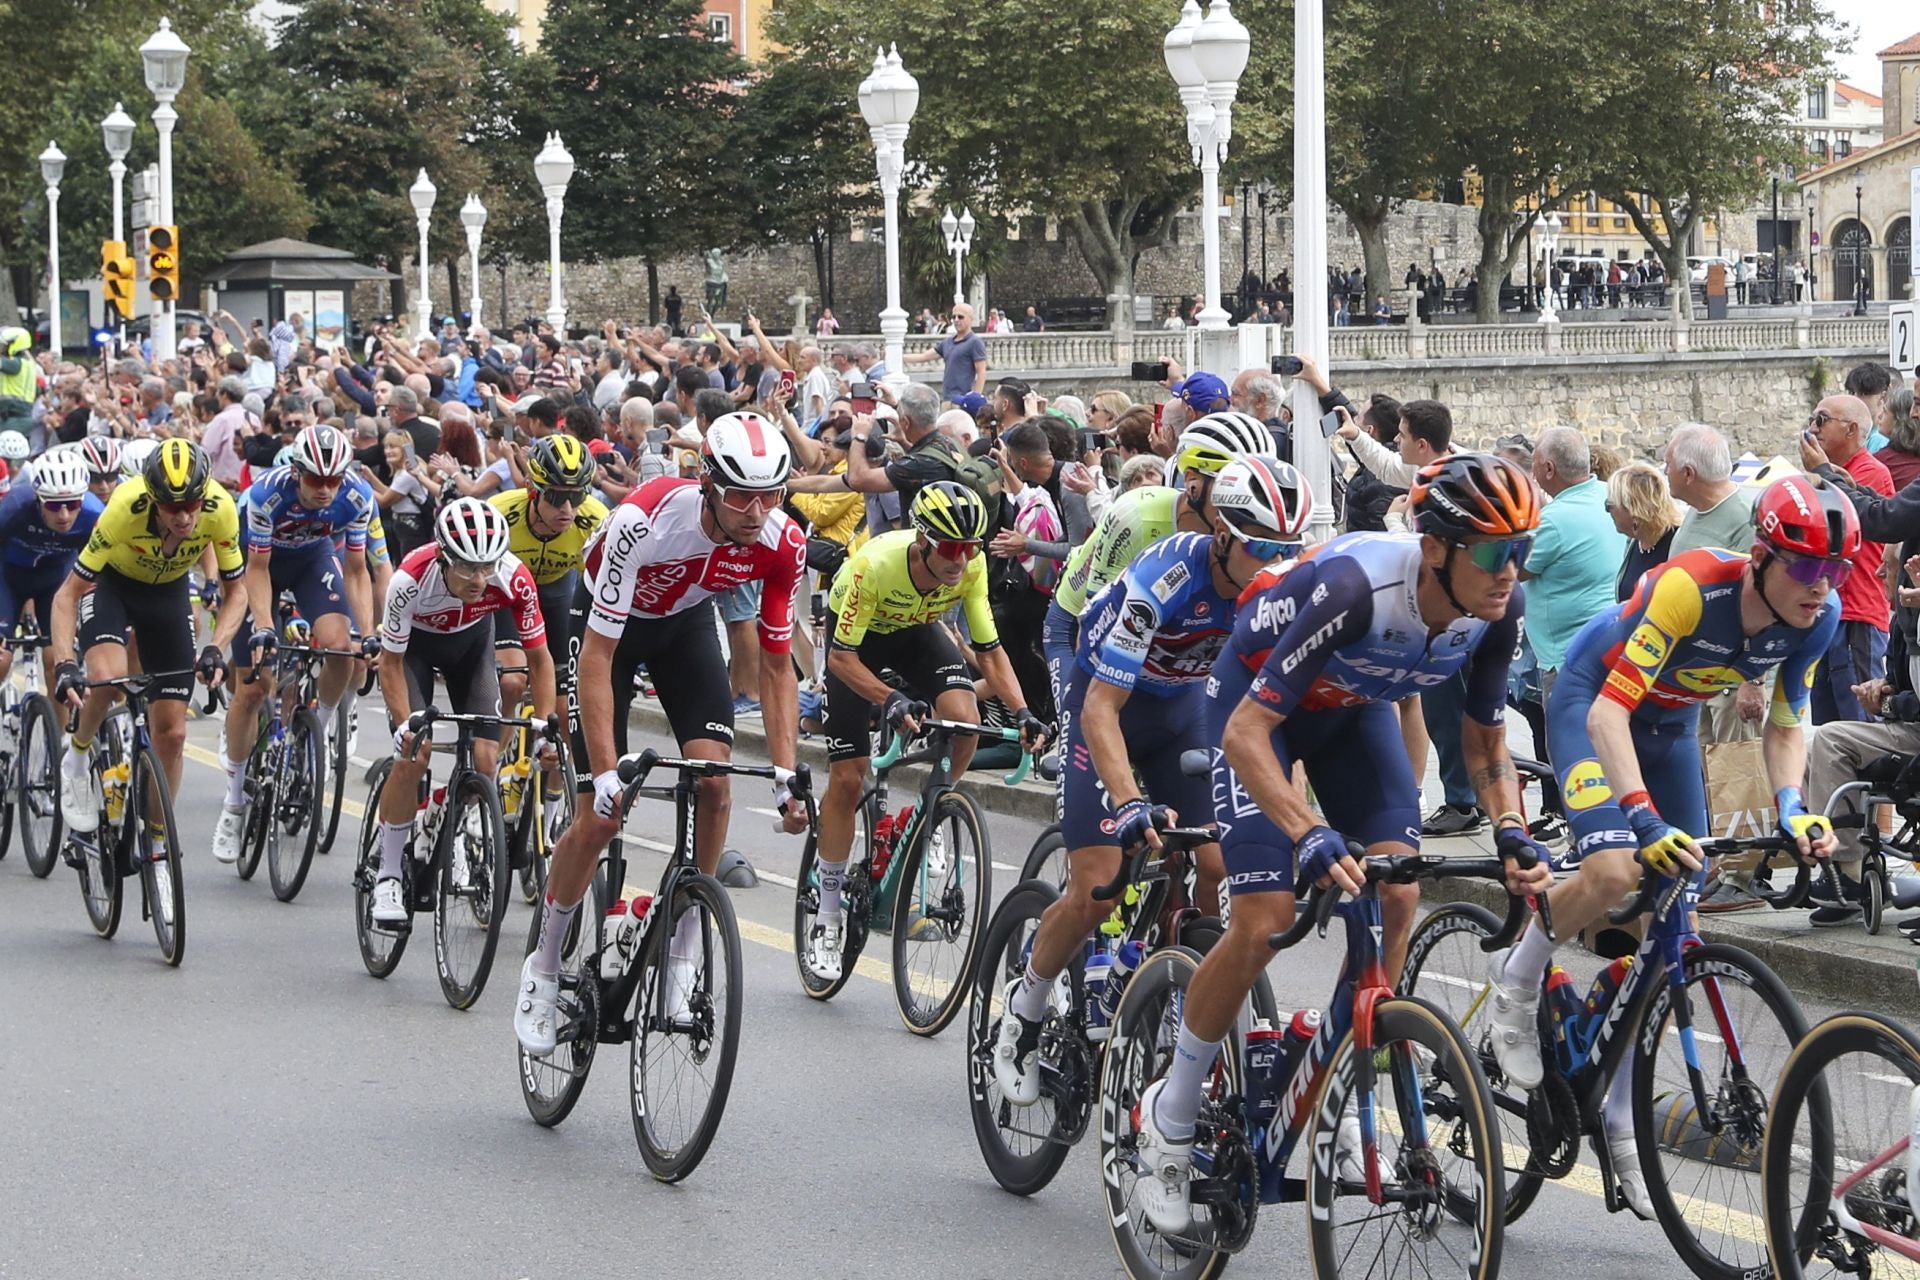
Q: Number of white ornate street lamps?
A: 10